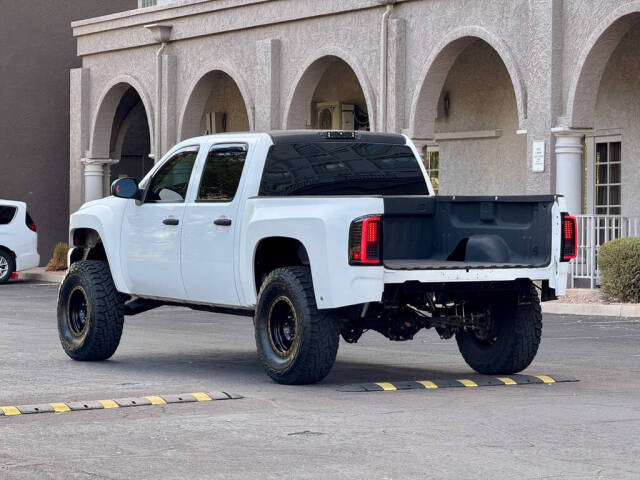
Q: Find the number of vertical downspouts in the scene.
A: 2